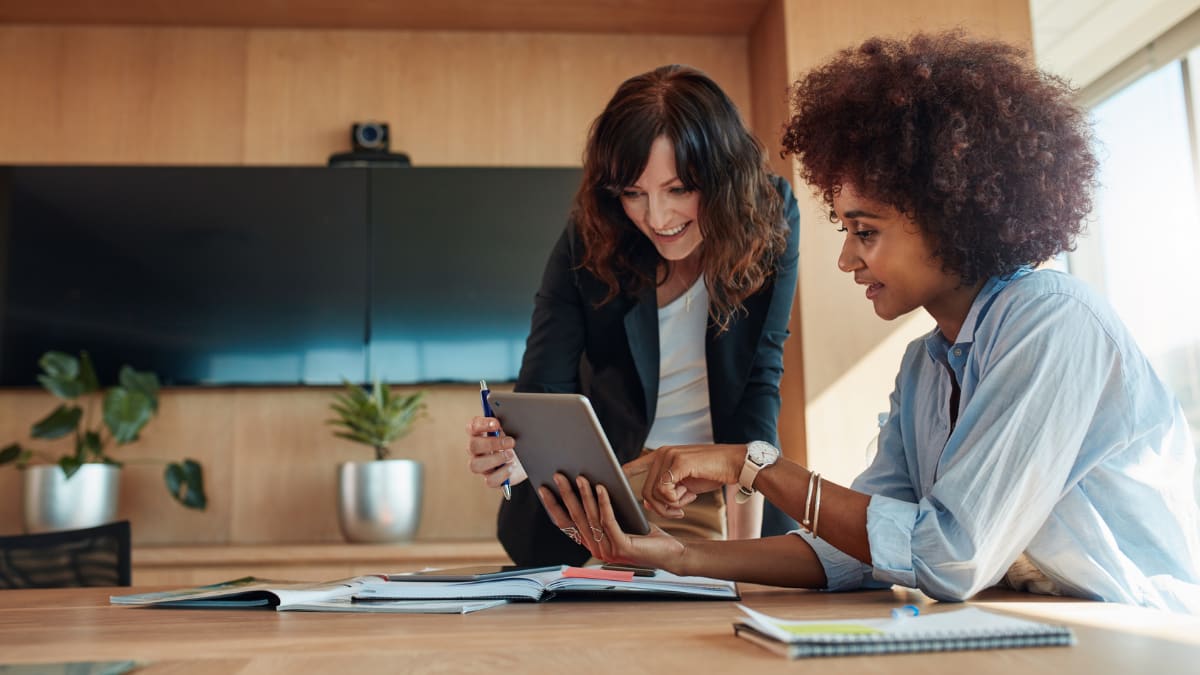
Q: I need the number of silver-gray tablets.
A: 1